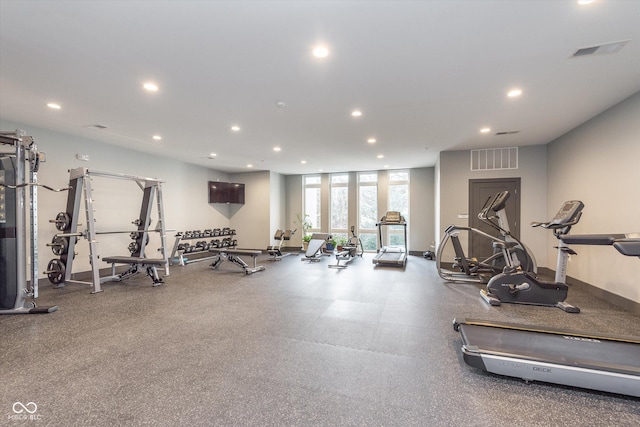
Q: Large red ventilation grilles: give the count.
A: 0